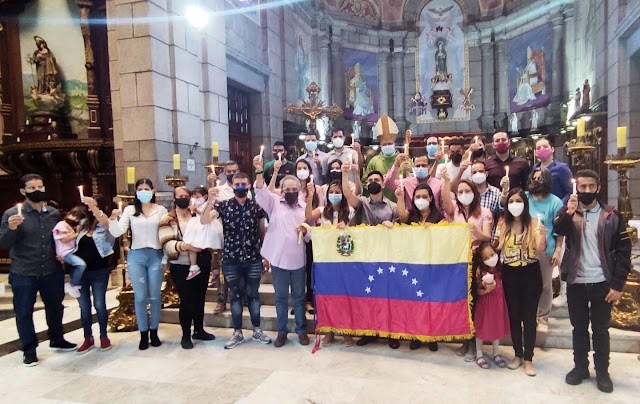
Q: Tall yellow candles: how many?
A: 5